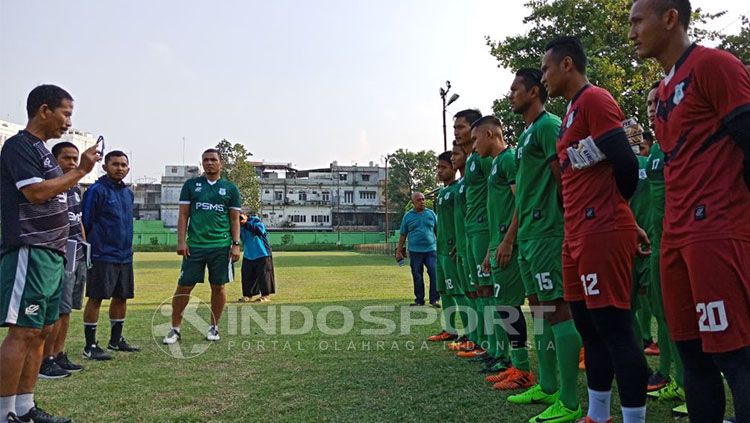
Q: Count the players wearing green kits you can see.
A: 7